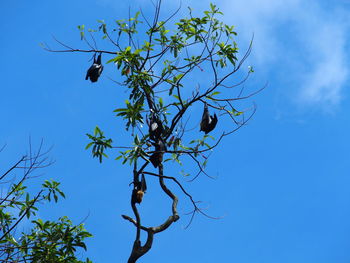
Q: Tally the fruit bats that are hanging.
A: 5